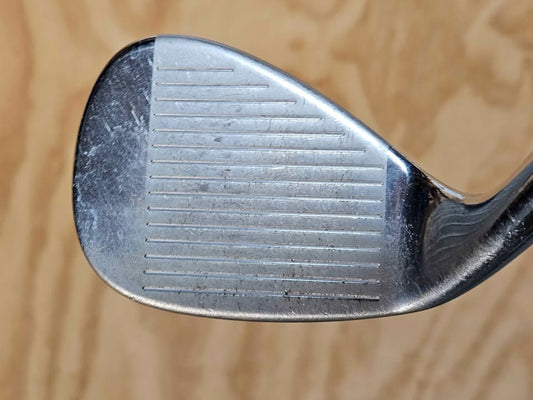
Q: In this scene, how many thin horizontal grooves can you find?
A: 15